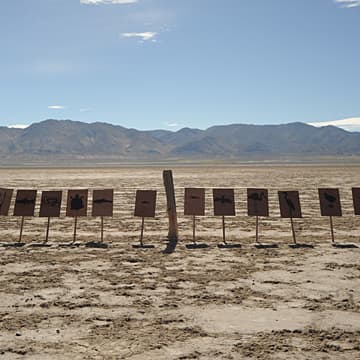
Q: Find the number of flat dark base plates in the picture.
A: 10